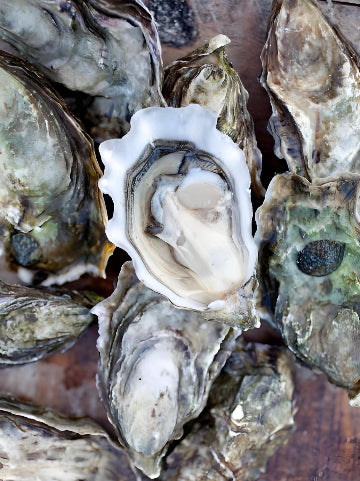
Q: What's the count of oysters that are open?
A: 1